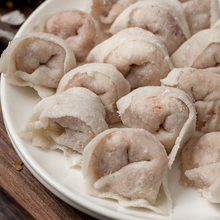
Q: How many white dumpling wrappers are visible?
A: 13